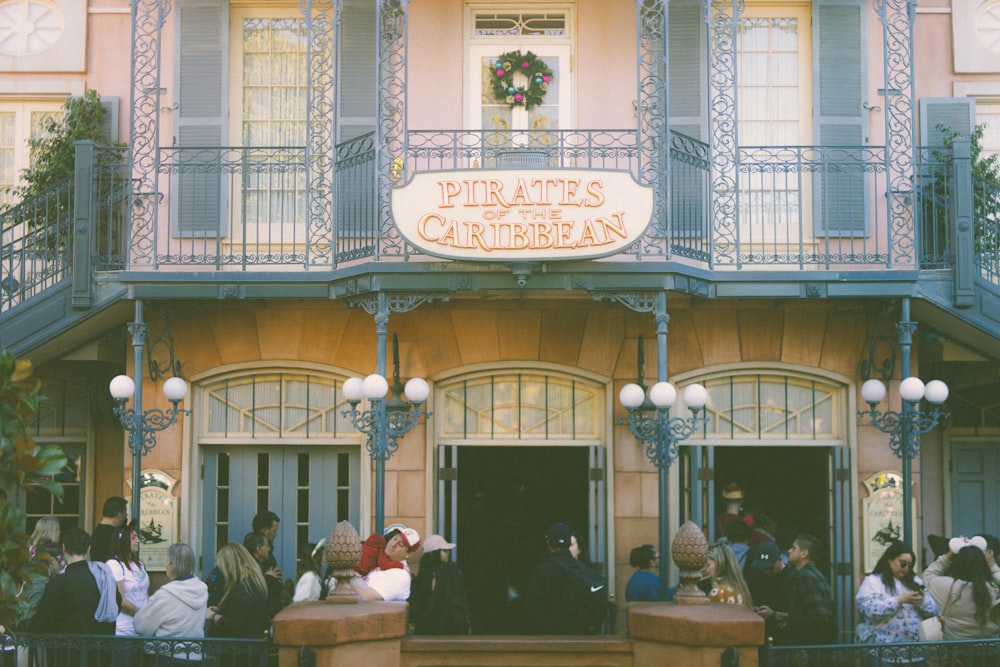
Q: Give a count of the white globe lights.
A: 11